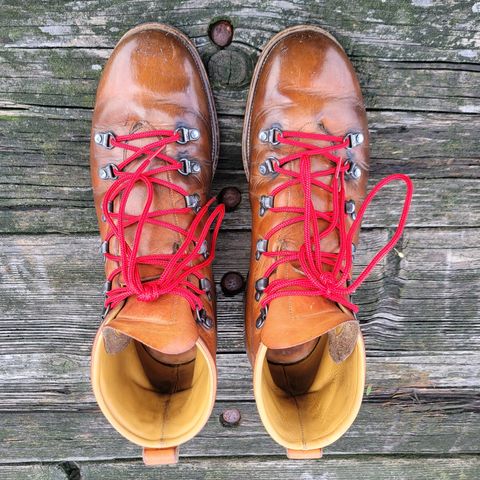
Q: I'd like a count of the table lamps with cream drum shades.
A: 0